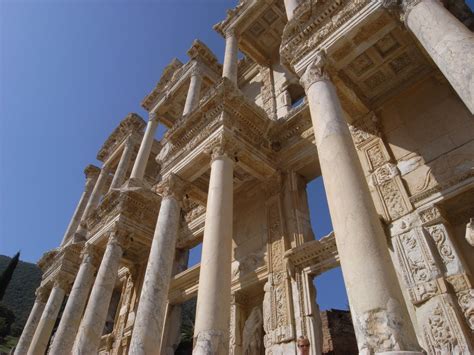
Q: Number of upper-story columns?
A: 7